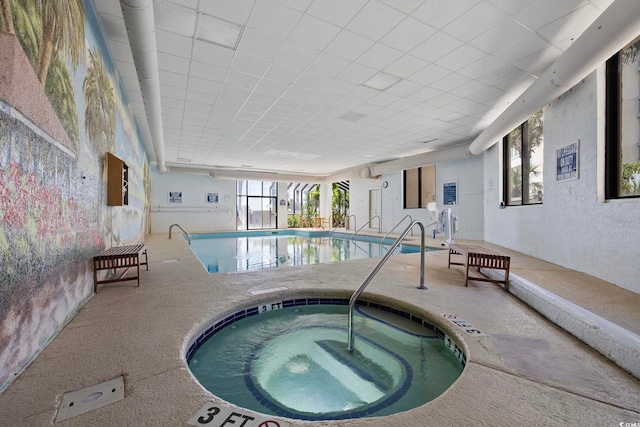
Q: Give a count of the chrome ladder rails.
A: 5